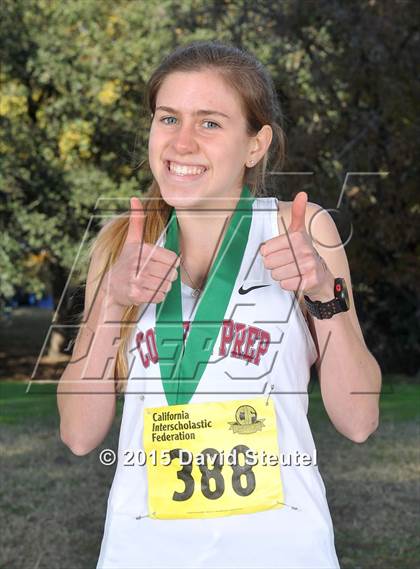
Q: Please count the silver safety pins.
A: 4